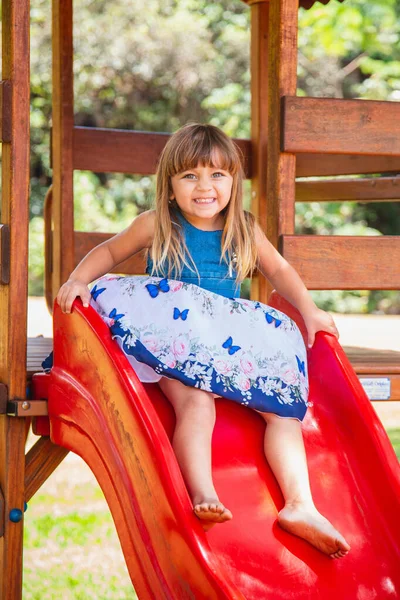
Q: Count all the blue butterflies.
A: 7